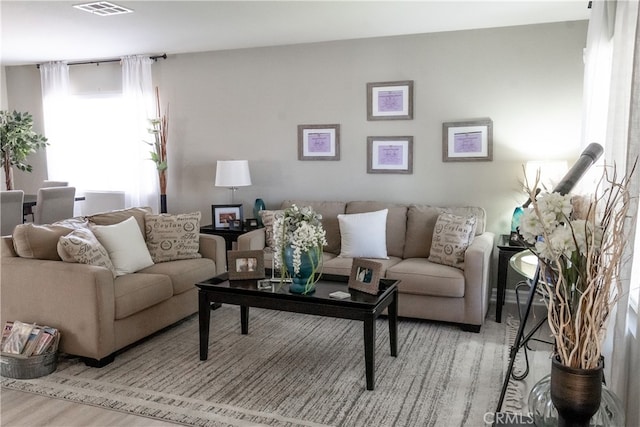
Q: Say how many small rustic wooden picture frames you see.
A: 2